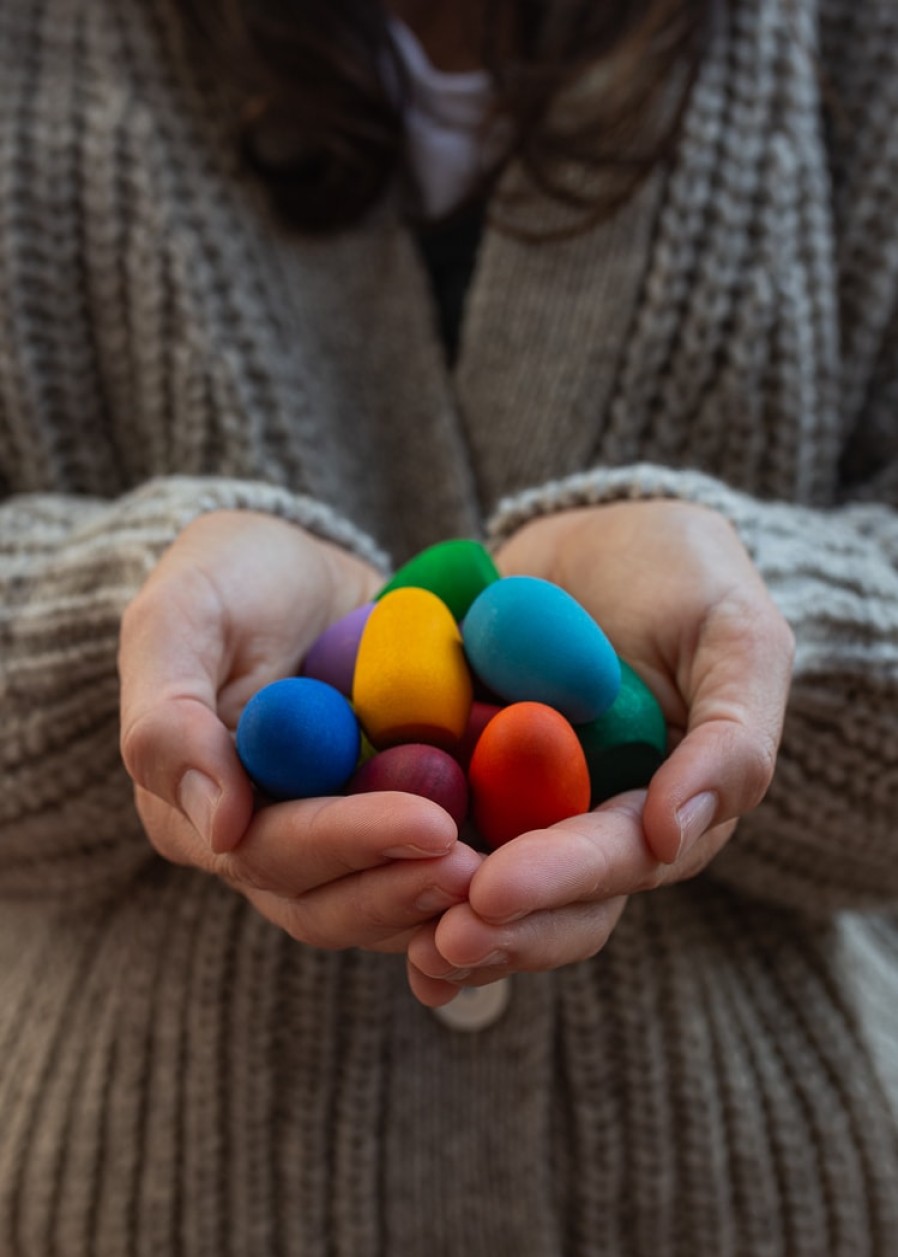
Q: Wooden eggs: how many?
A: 10